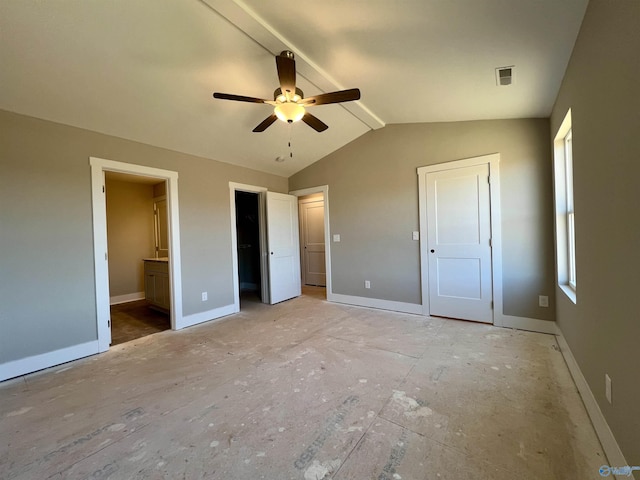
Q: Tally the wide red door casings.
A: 0